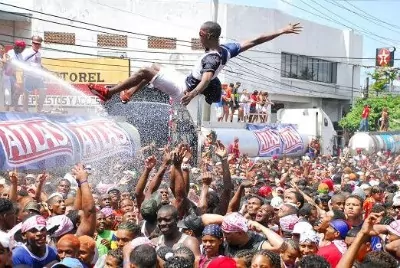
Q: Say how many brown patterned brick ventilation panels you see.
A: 4